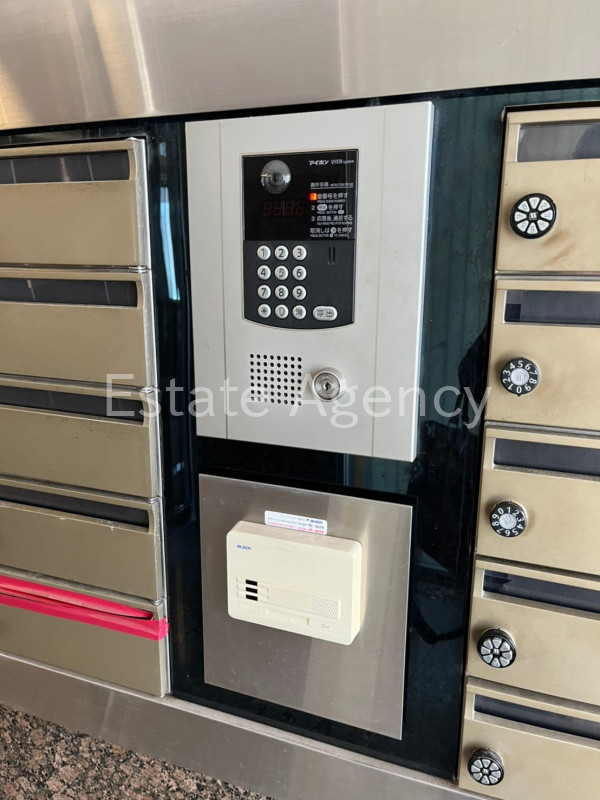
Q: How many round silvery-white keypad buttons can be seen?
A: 12